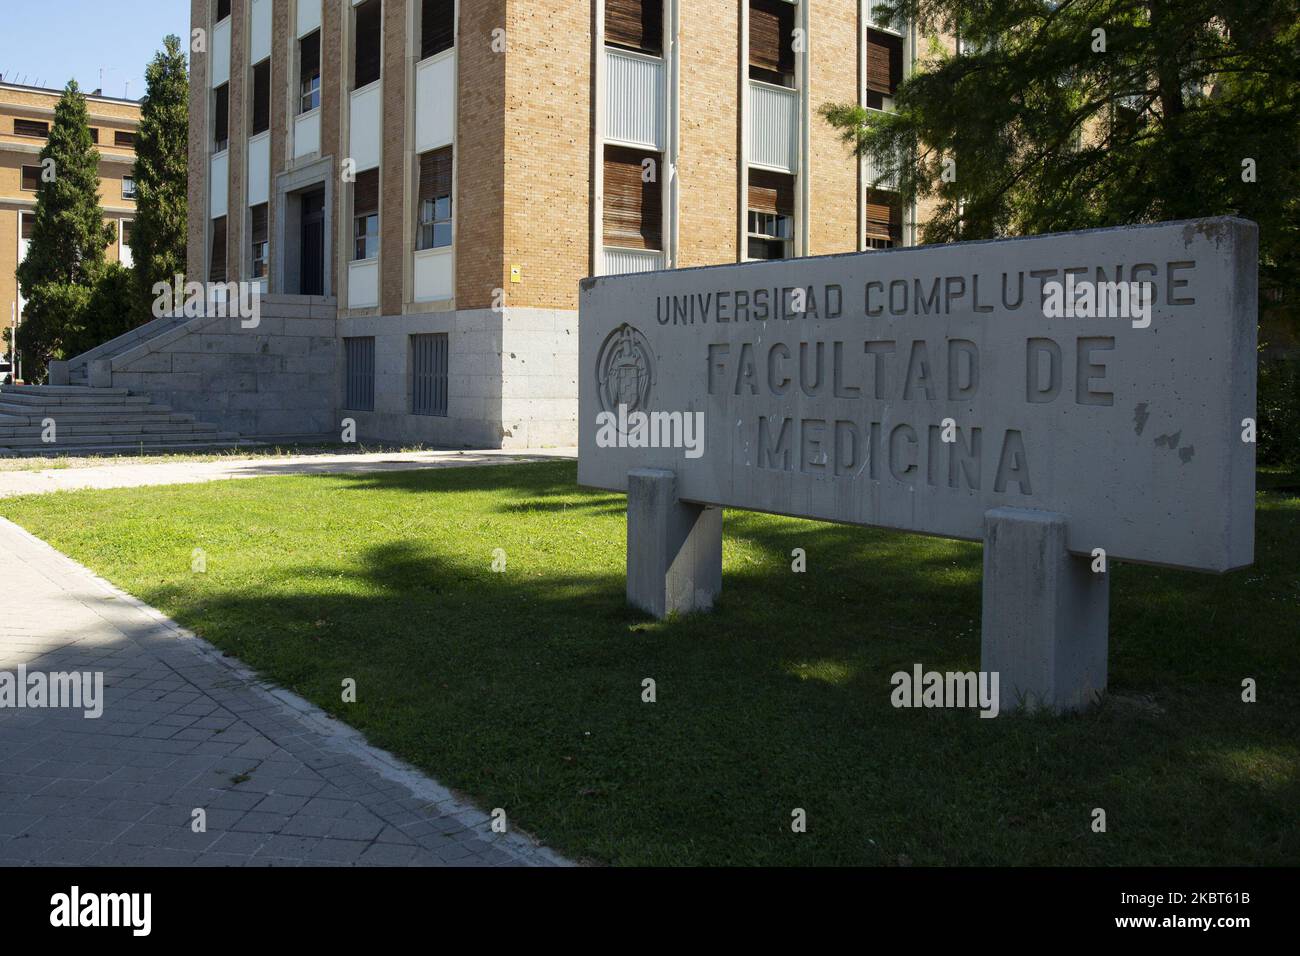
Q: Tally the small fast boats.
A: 0